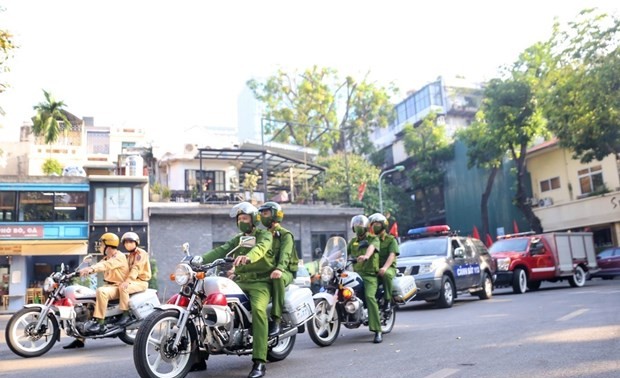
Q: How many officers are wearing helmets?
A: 6